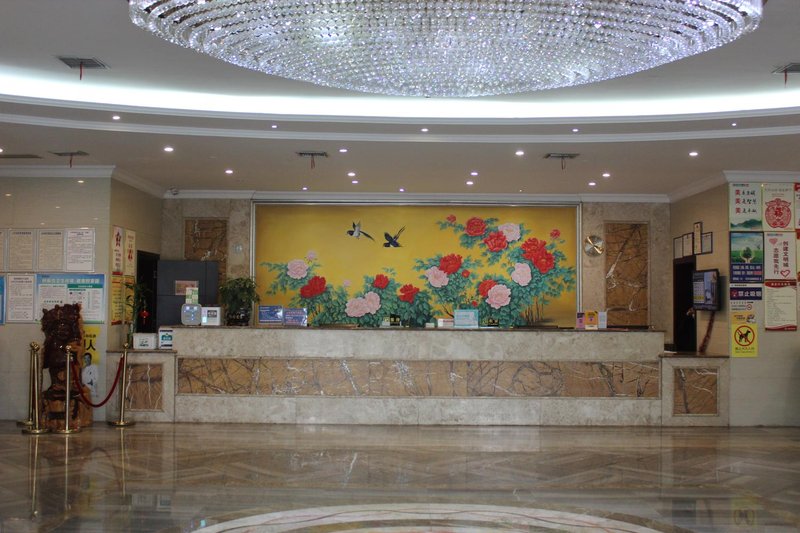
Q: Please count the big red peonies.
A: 9